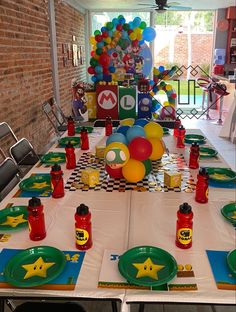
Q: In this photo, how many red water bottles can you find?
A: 12